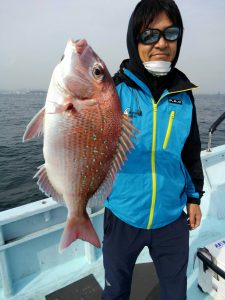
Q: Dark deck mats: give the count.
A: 2